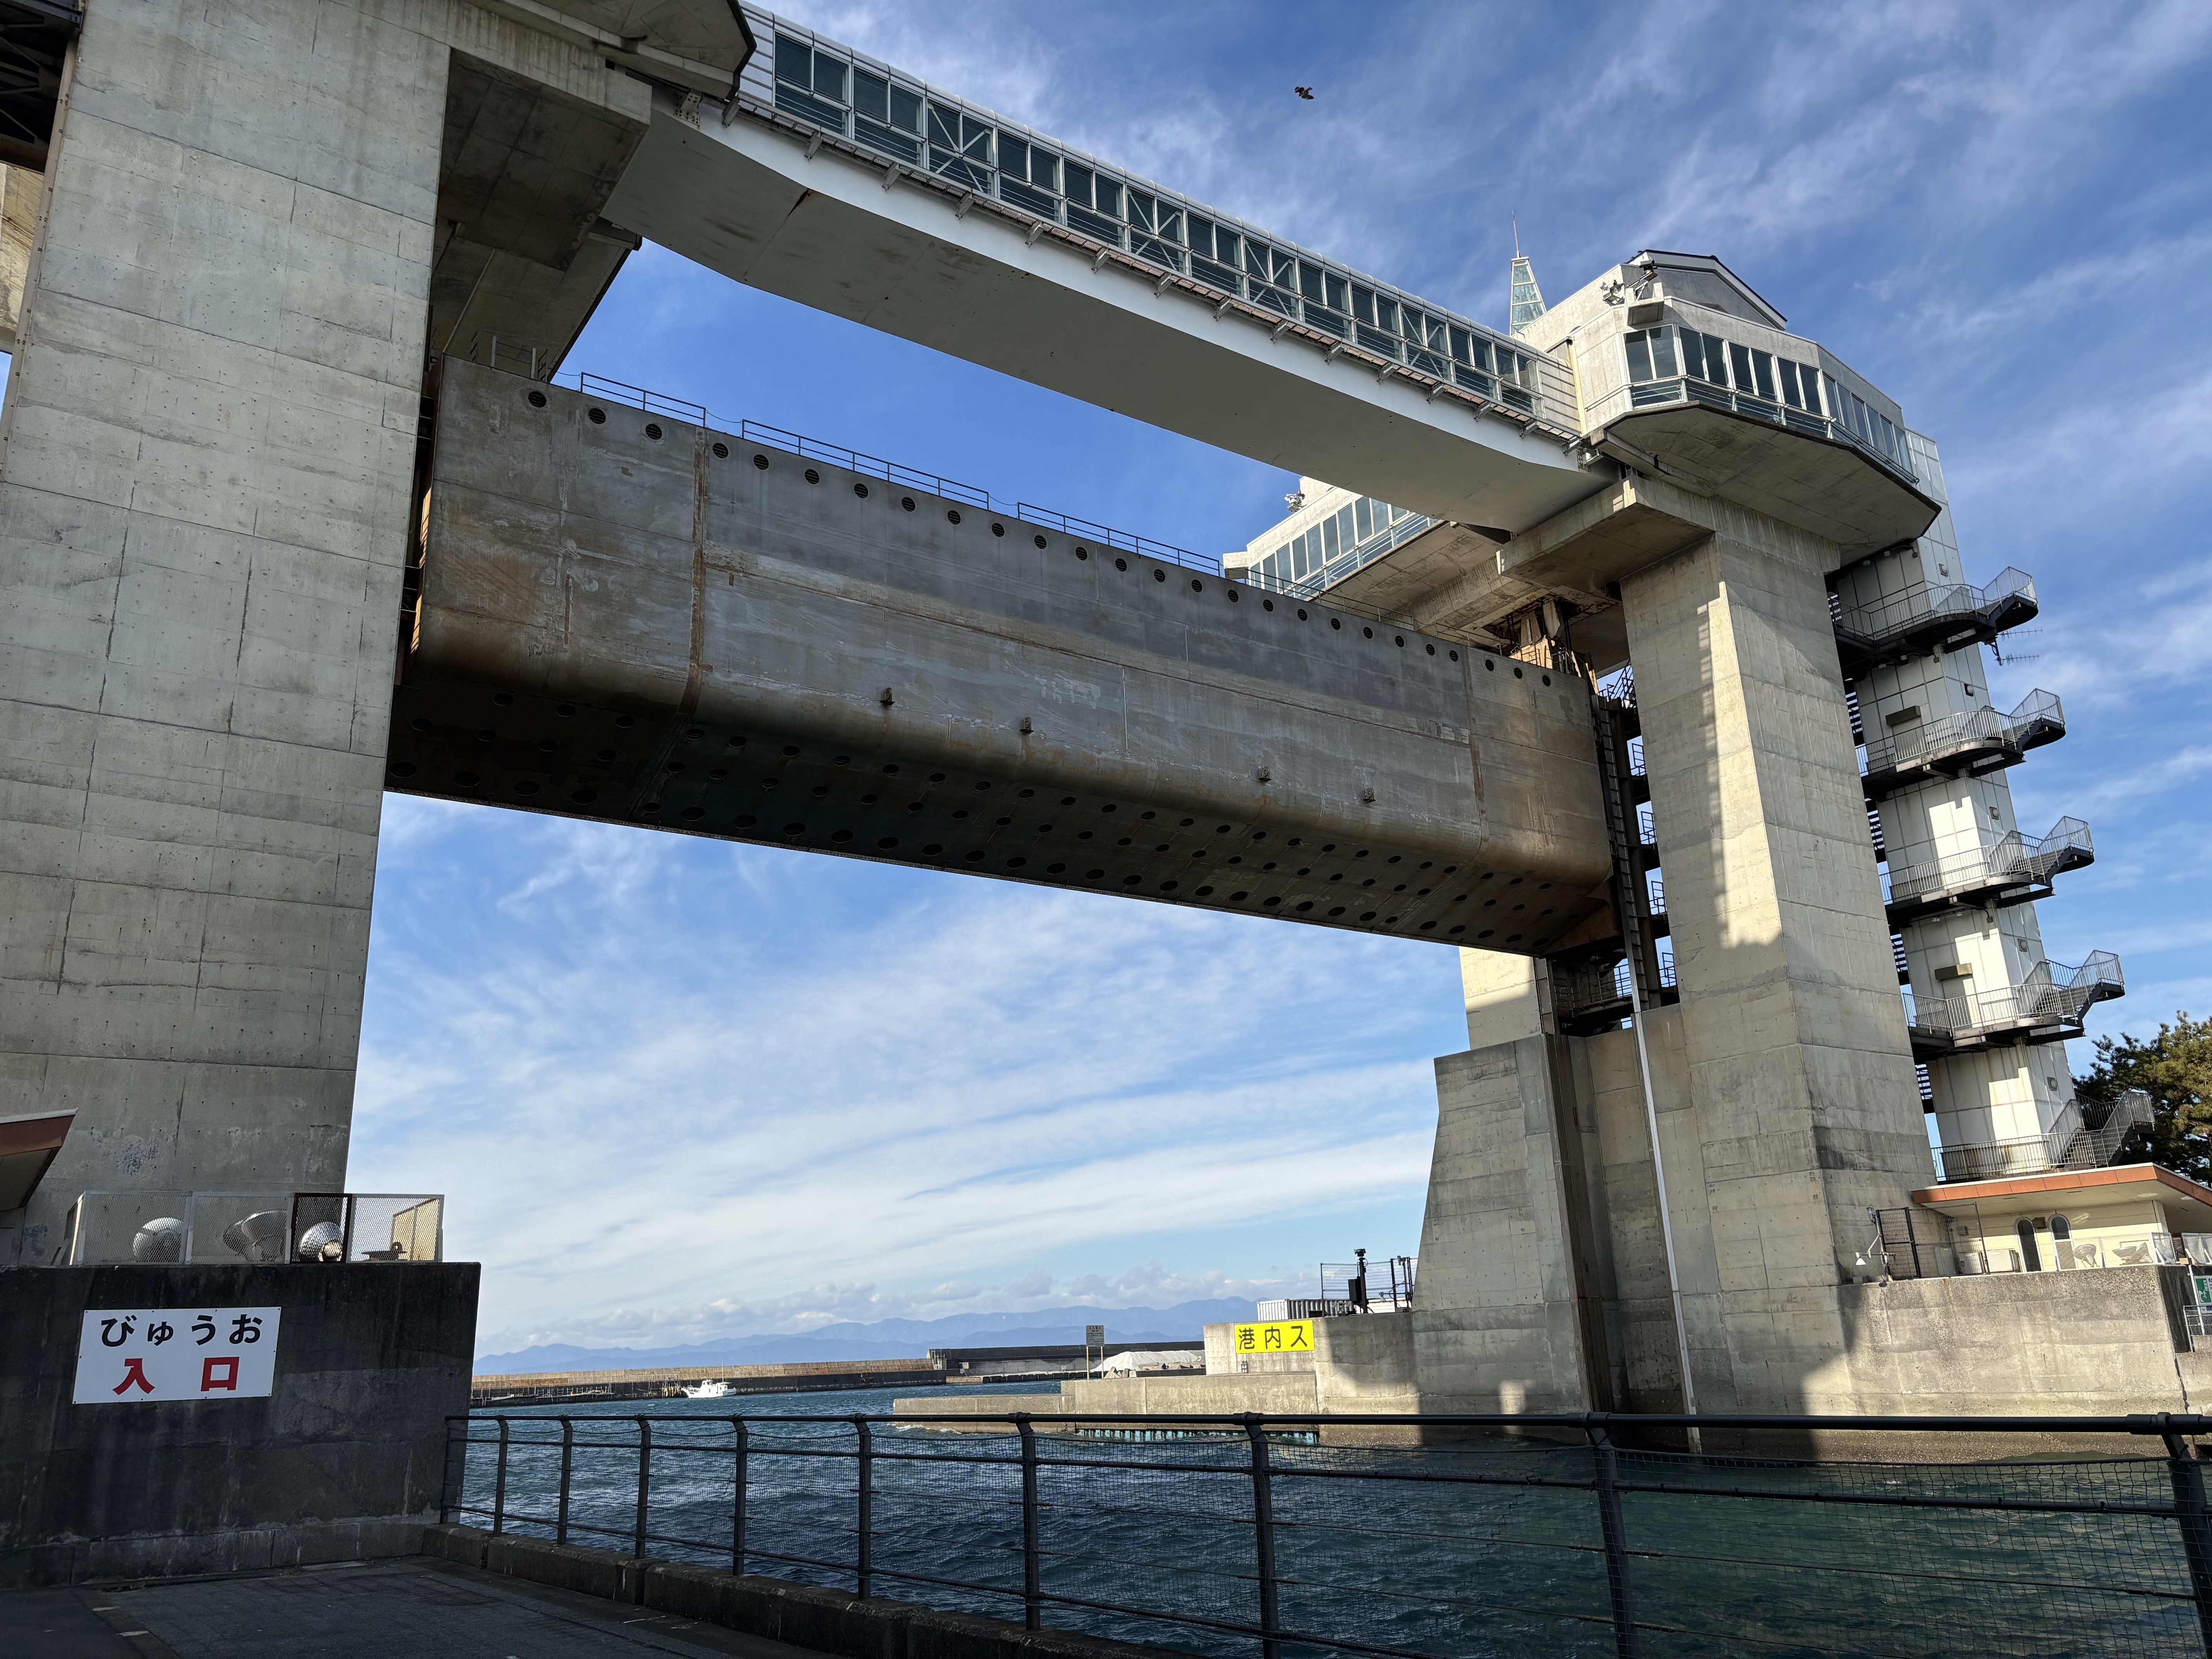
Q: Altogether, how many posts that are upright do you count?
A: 10